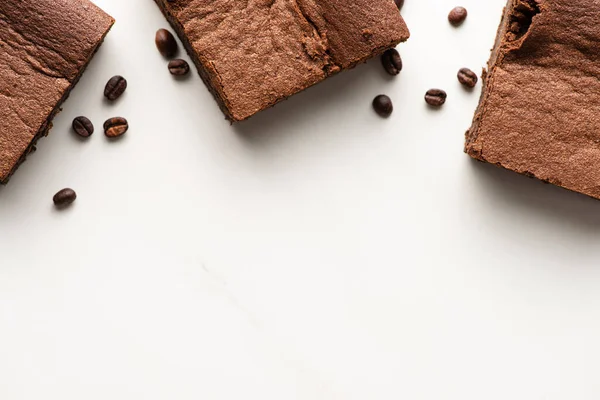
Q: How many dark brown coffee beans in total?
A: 12